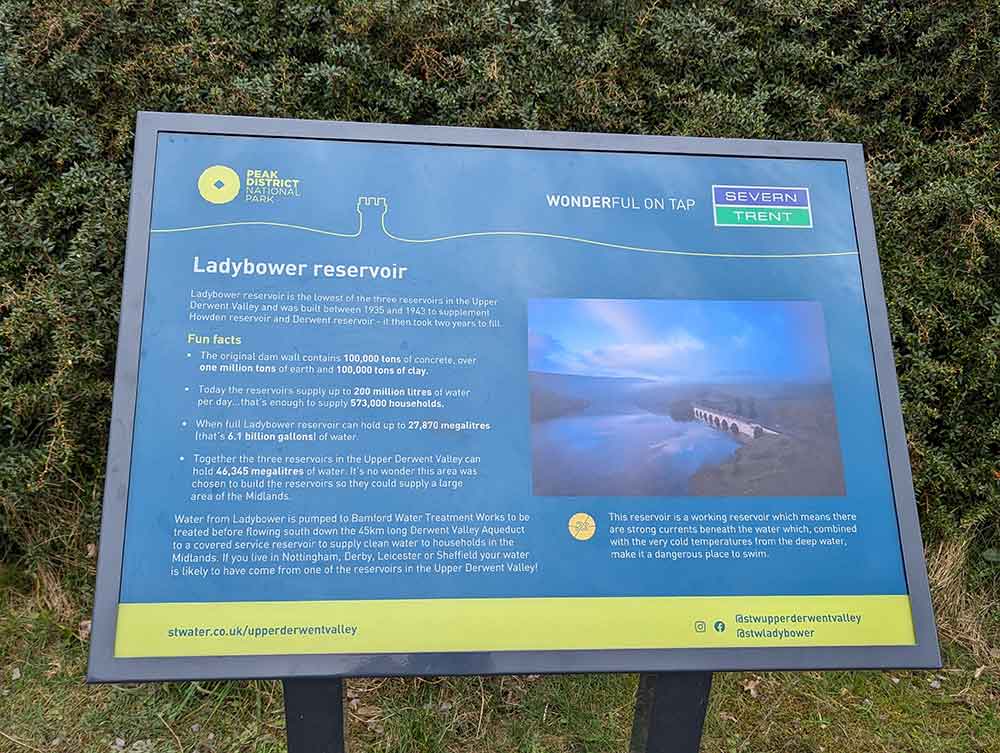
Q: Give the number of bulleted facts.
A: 4